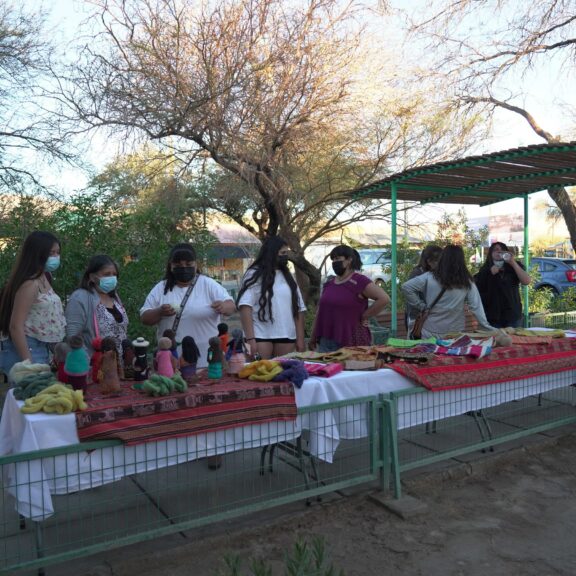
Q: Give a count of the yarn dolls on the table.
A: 12